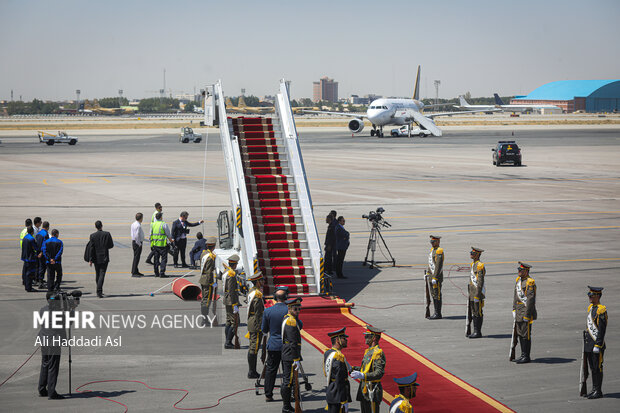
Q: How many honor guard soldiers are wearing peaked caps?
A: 11